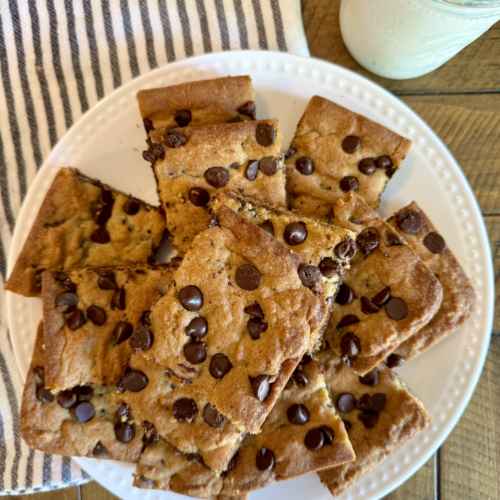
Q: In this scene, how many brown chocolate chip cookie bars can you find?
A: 14